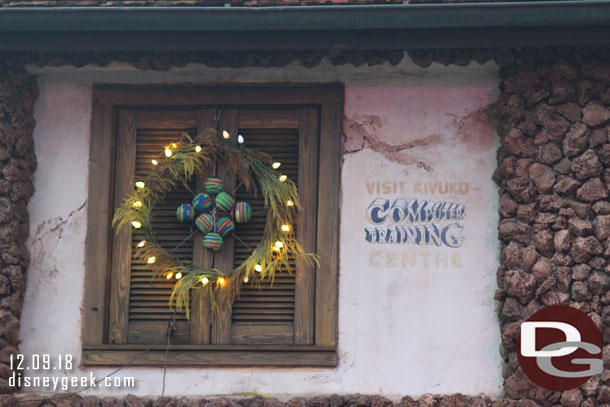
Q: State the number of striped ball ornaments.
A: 8